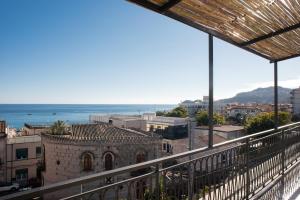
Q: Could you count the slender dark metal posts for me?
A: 2